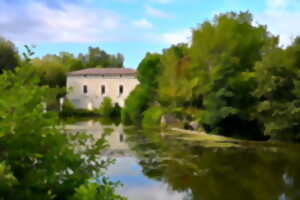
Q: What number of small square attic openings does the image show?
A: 3